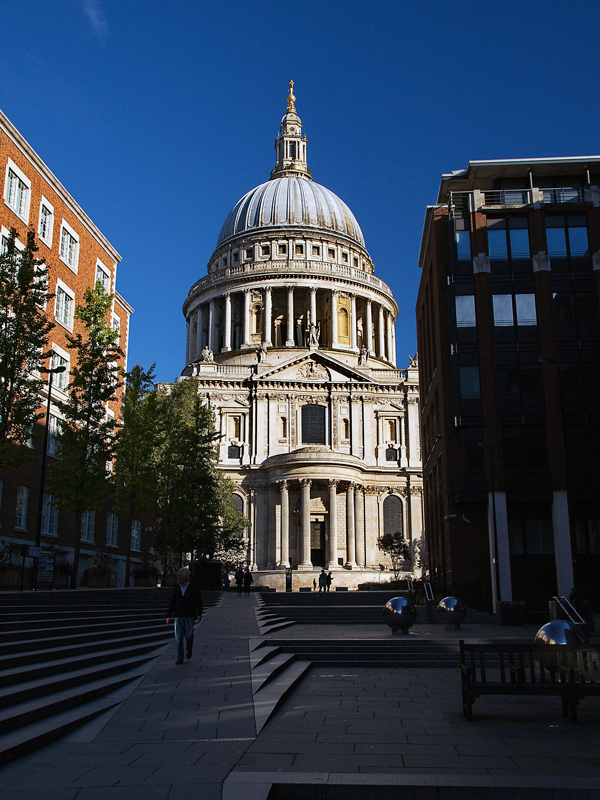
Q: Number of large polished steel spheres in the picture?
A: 3